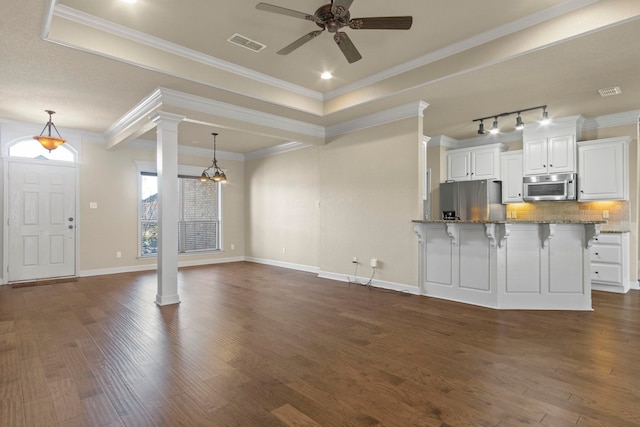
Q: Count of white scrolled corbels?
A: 6